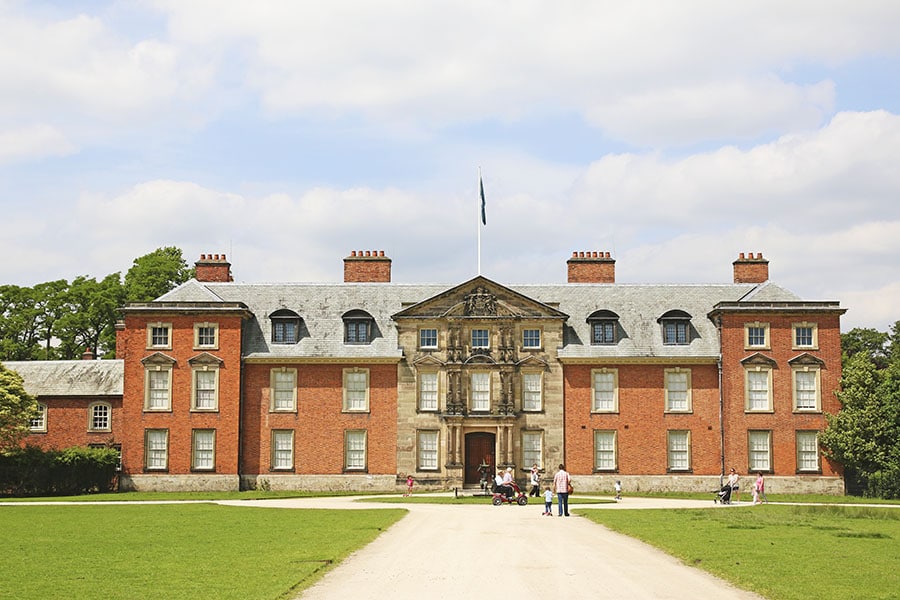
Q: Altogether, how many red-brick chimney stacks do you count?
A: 4